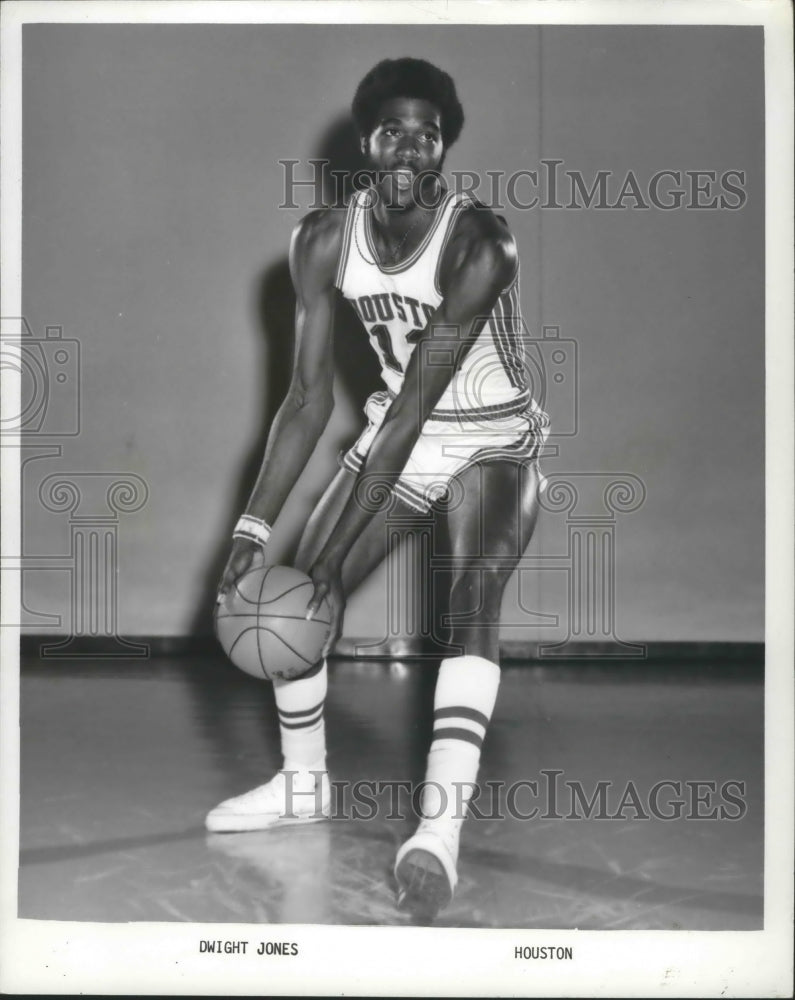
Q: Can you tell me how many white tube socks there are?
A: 2